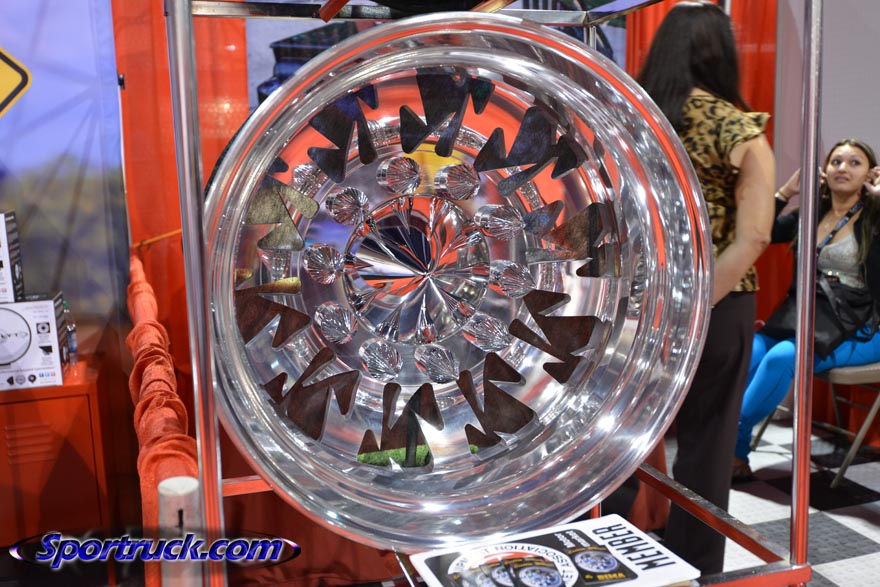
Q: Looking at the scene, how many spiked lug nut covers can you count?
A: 10